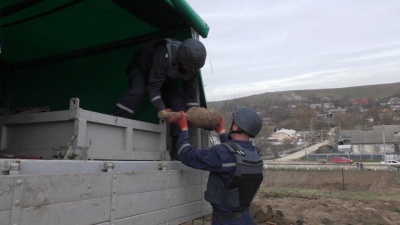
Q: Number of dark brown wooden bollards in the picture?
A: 0